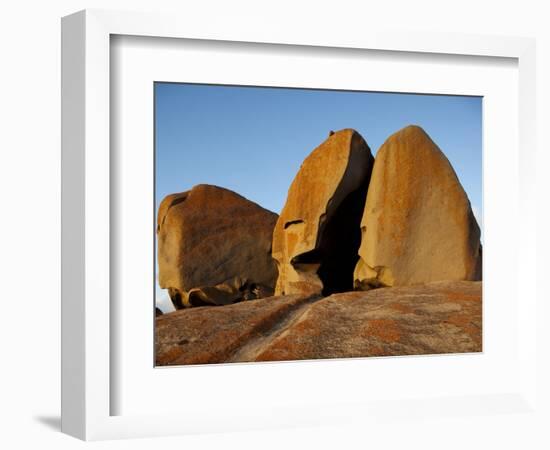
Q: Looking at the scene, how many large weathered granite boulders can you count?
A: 3